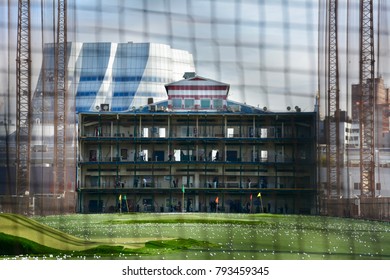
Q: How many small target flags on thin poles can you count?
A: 6